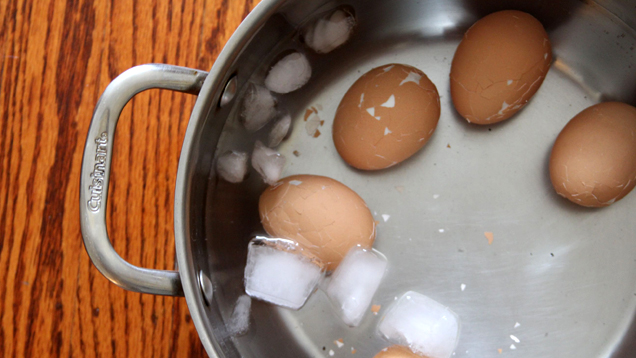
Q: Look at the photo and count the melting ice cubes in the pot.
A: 10